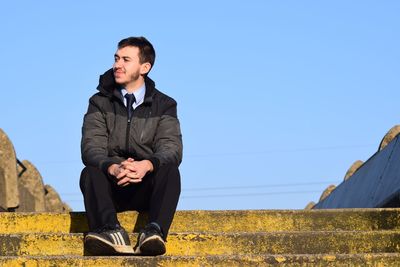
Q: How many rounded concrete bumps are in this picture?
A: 8